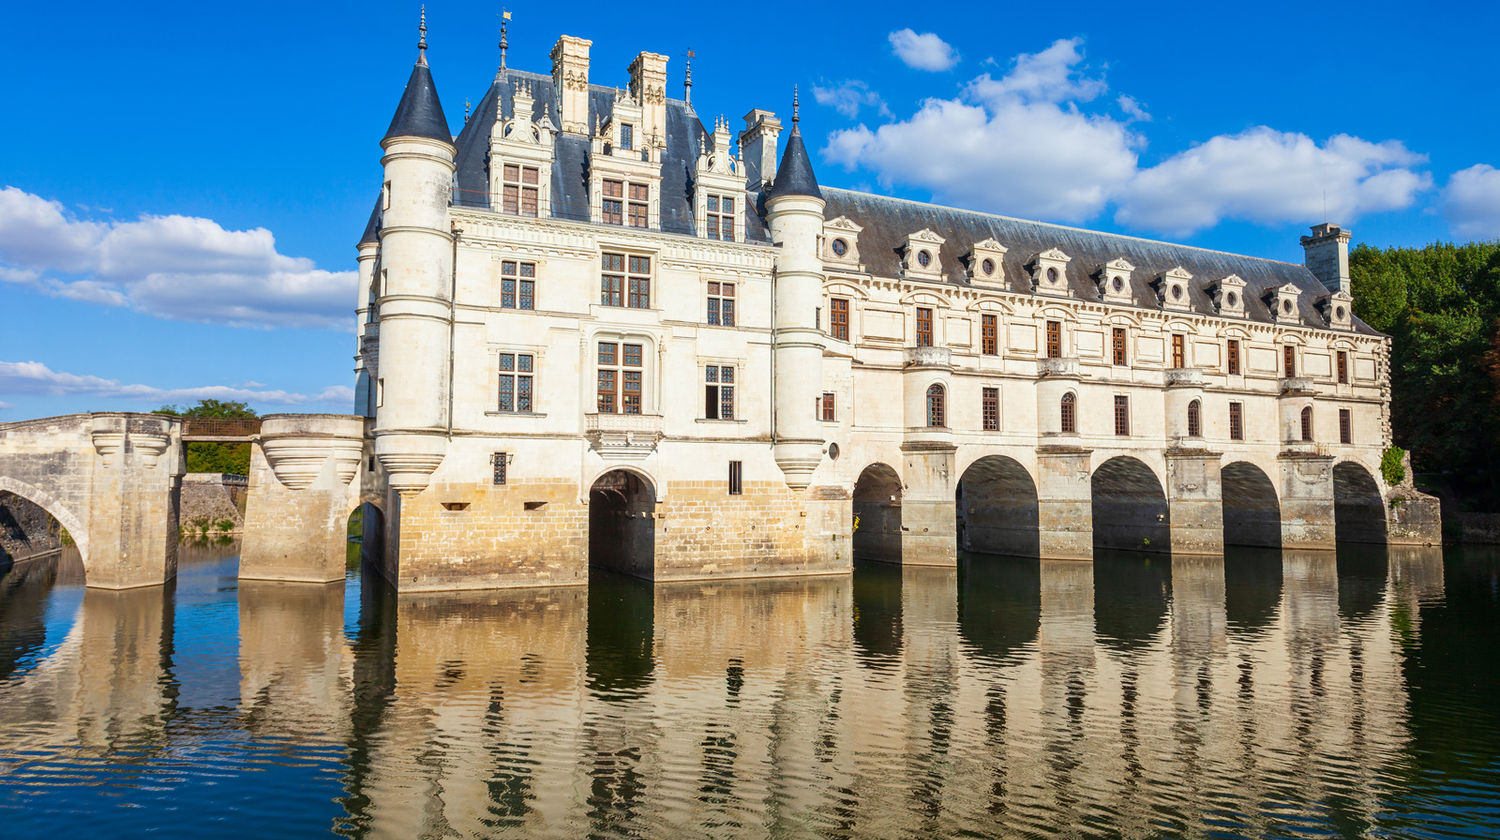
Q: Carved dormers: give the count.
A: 12